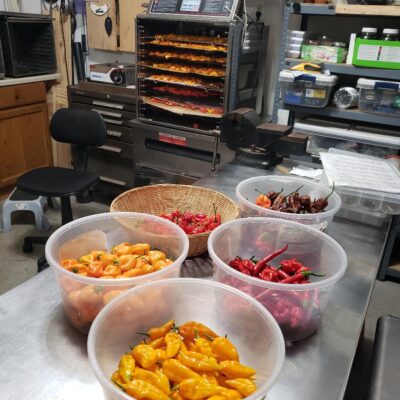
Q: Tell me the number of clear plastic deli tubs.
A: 4